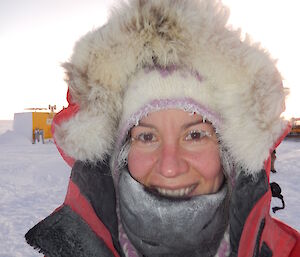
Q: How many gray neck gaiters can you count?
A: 1